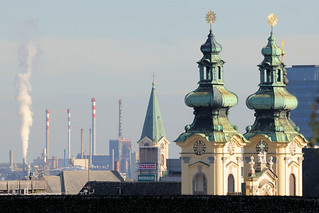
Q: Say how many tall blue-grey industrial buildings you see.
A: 1